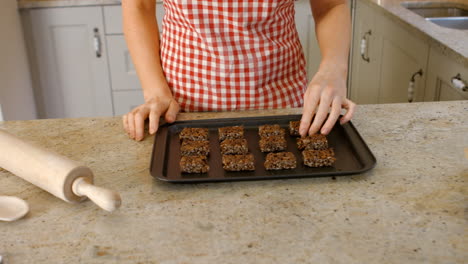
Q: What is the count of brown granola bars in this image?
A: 12